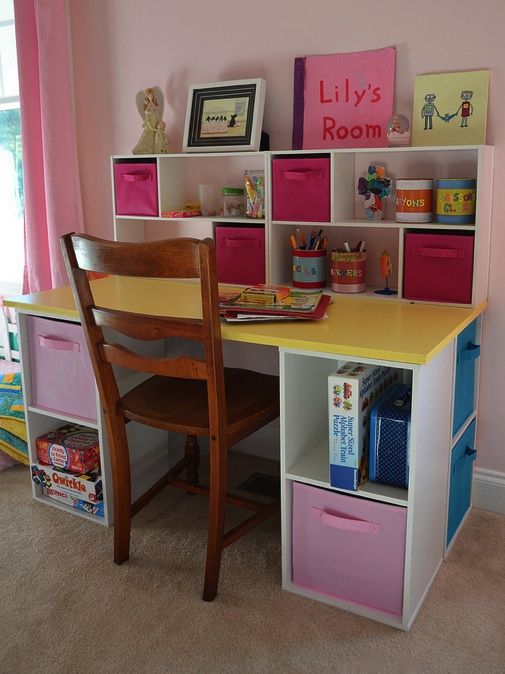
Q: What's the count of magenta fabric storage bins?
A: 4